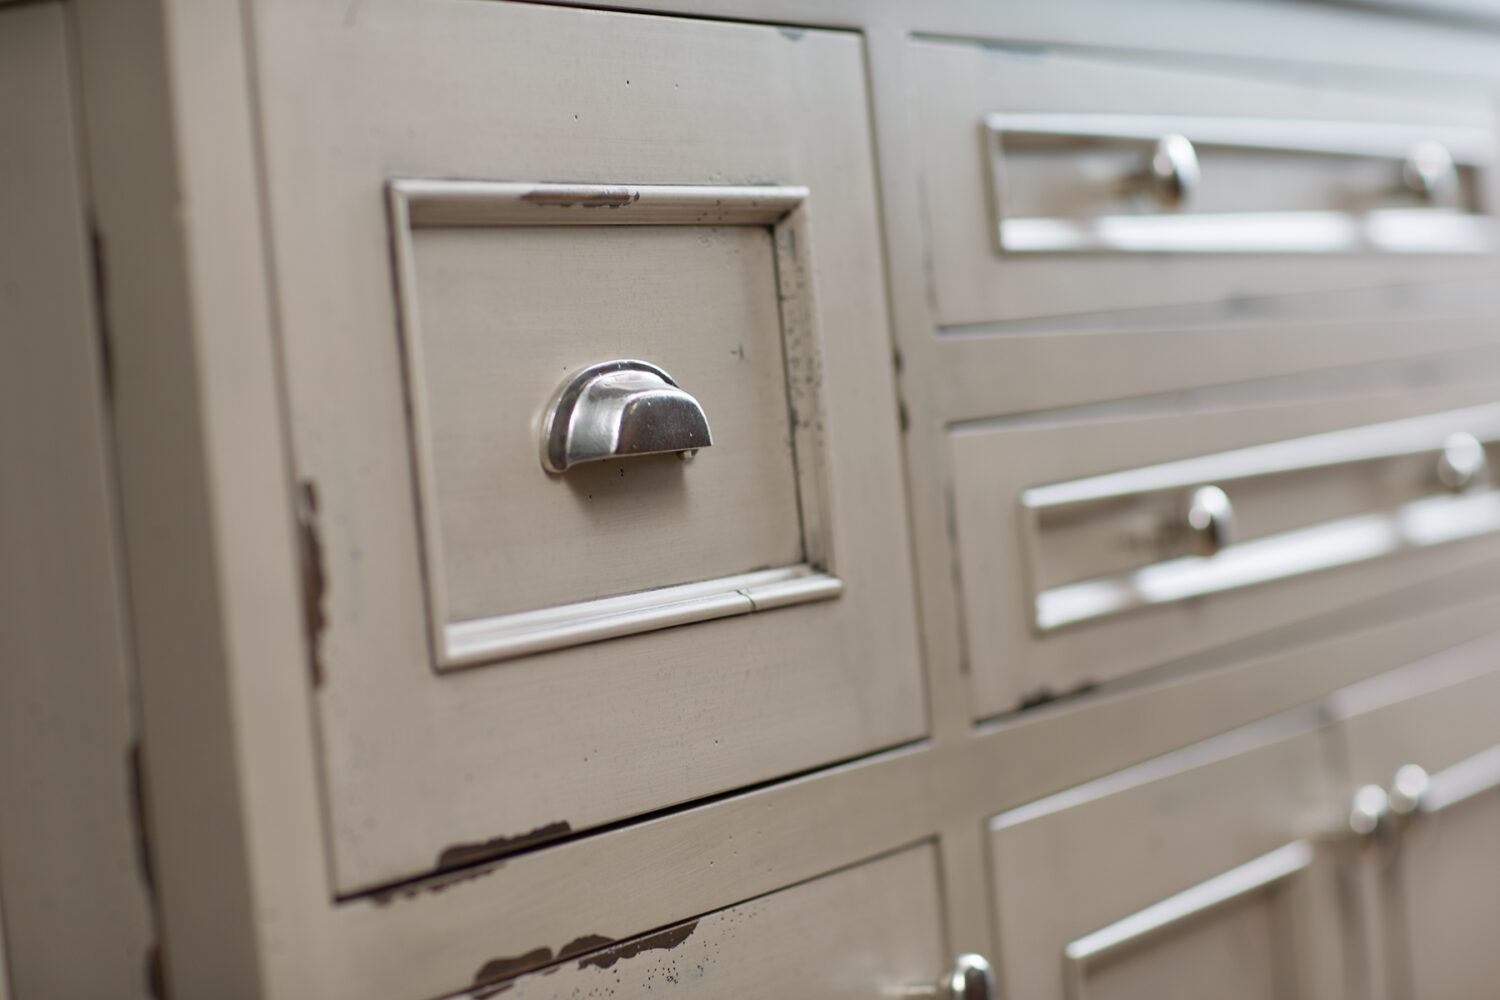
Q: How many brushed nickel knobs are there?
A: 7